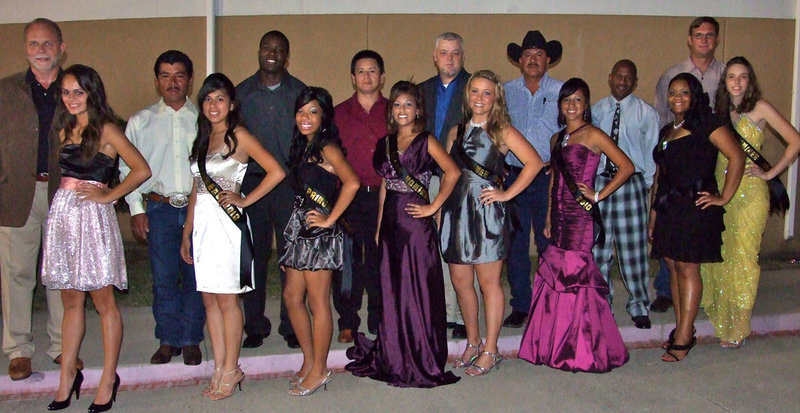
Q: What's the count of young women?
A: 8